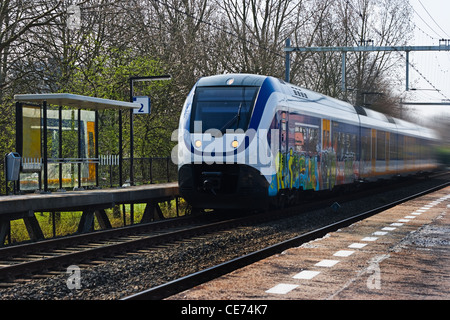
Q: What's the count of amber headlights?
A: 2